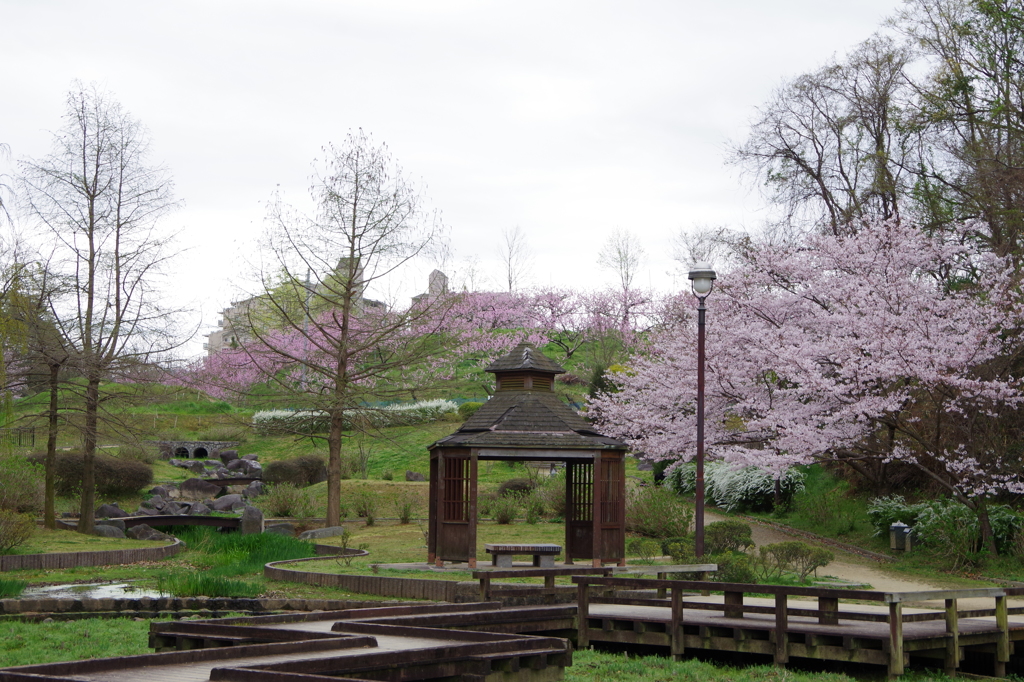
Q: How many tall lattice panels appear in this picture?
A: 3